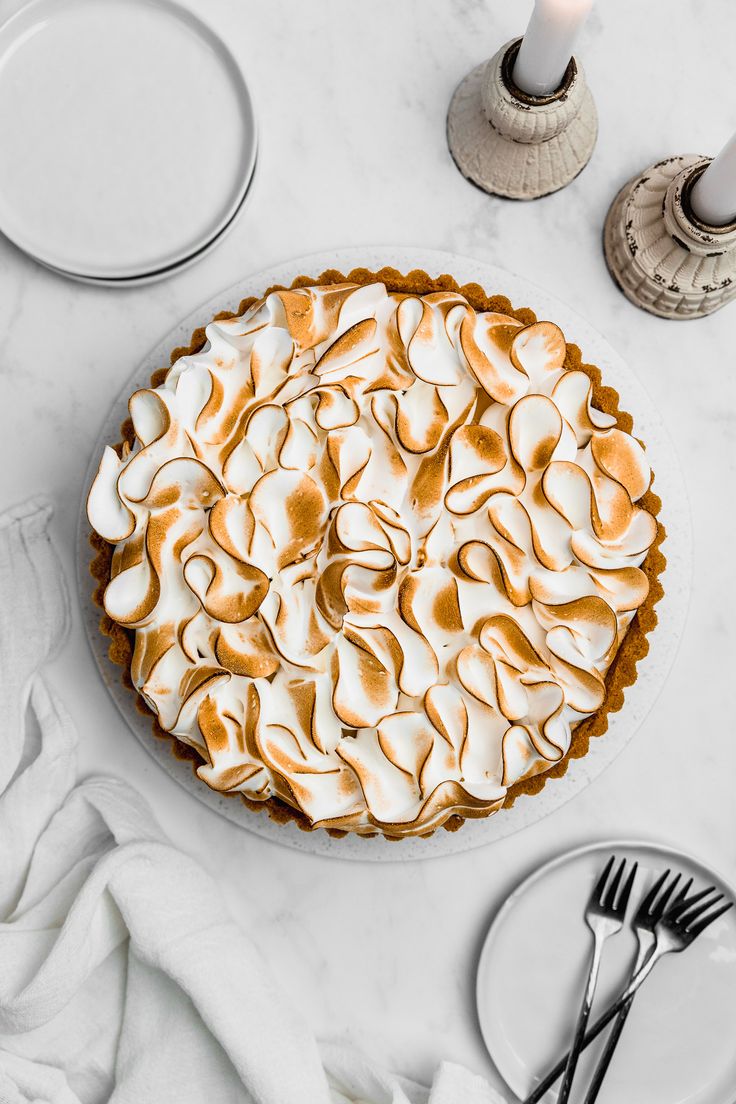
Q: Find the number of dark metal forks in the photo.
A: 3